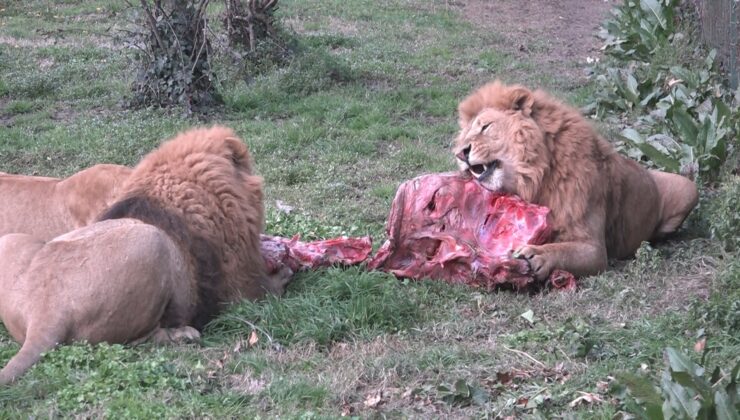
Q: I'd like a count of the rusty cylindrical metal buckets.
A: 0